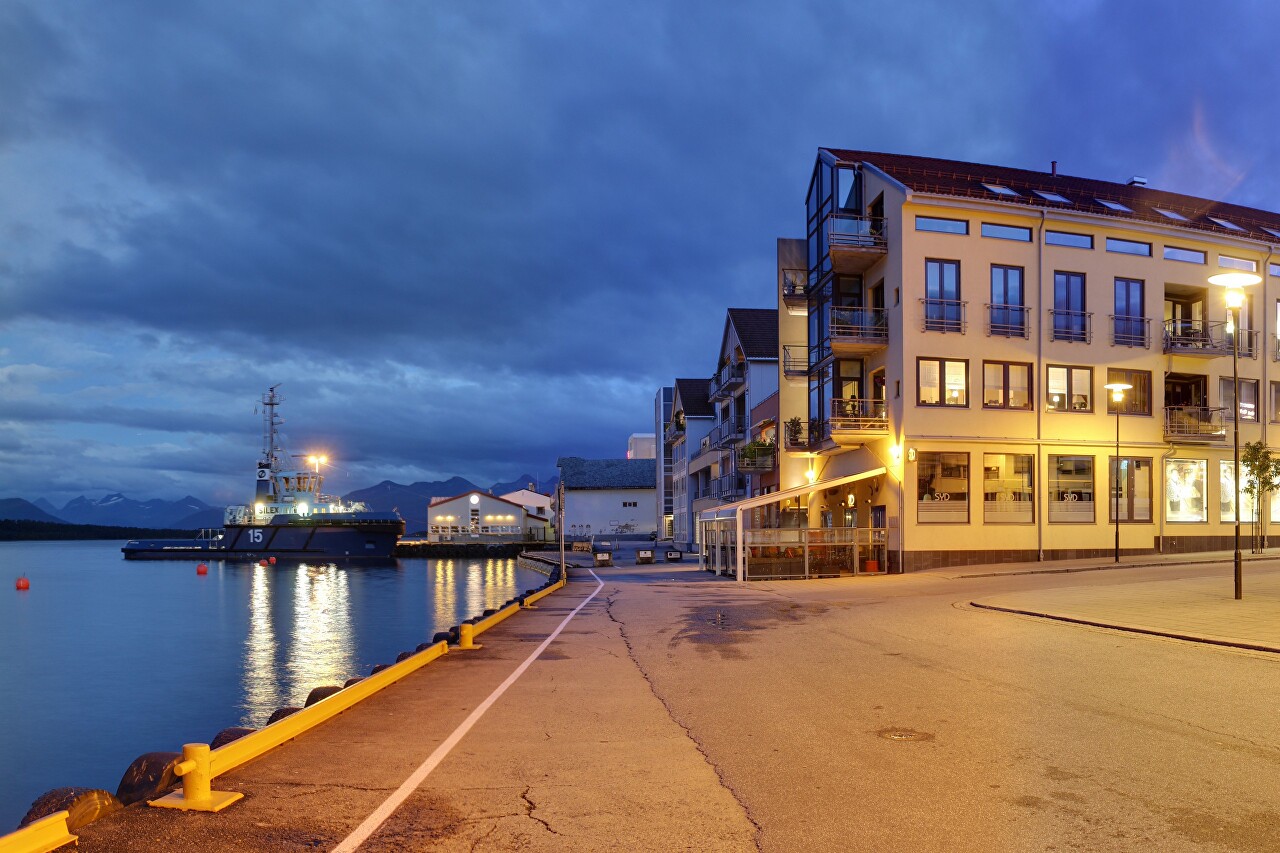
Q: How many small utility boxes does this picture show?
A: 3